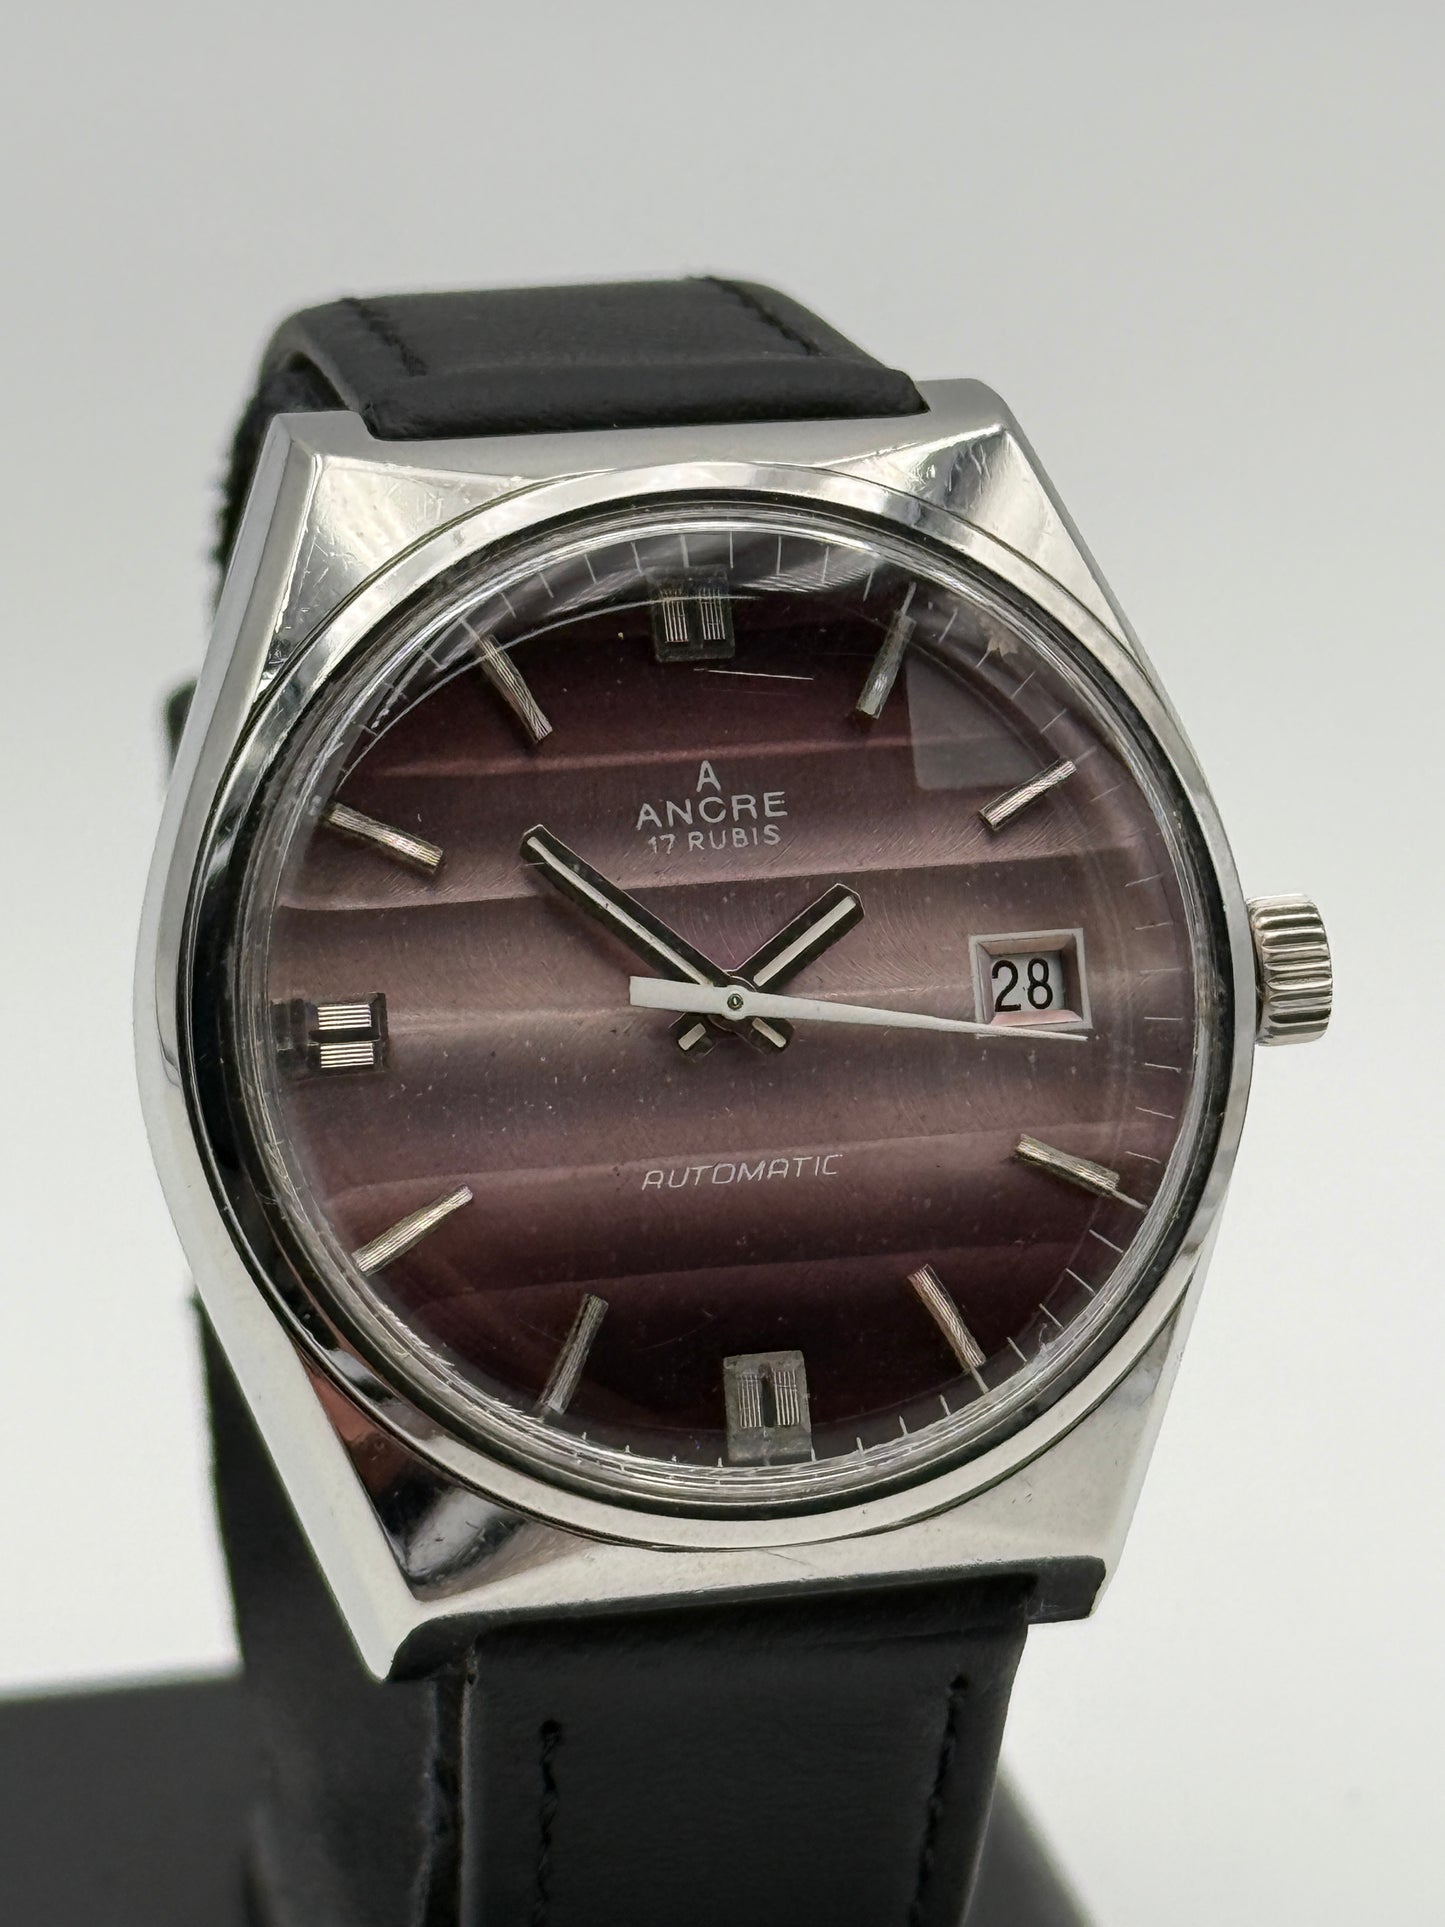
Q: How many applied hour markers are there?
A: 11